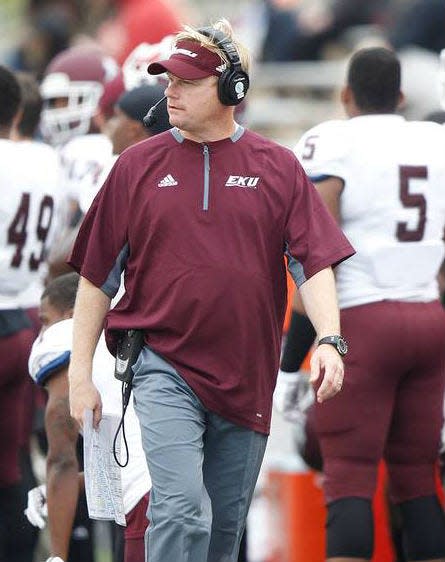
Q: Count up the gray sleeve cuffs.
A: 2